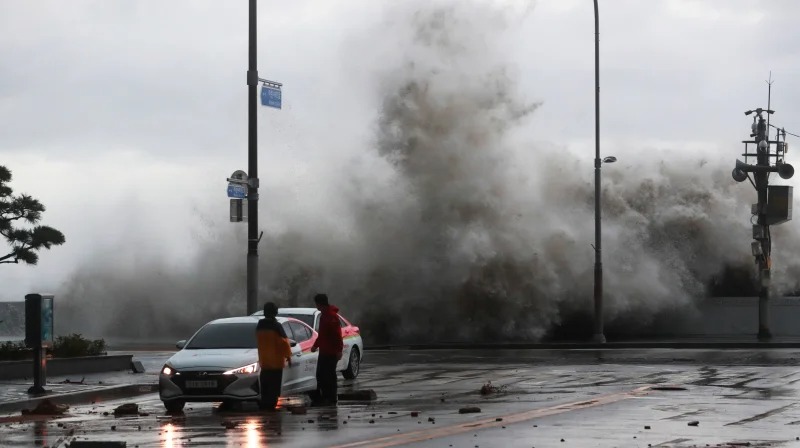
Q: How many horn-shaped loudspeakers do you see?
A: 3